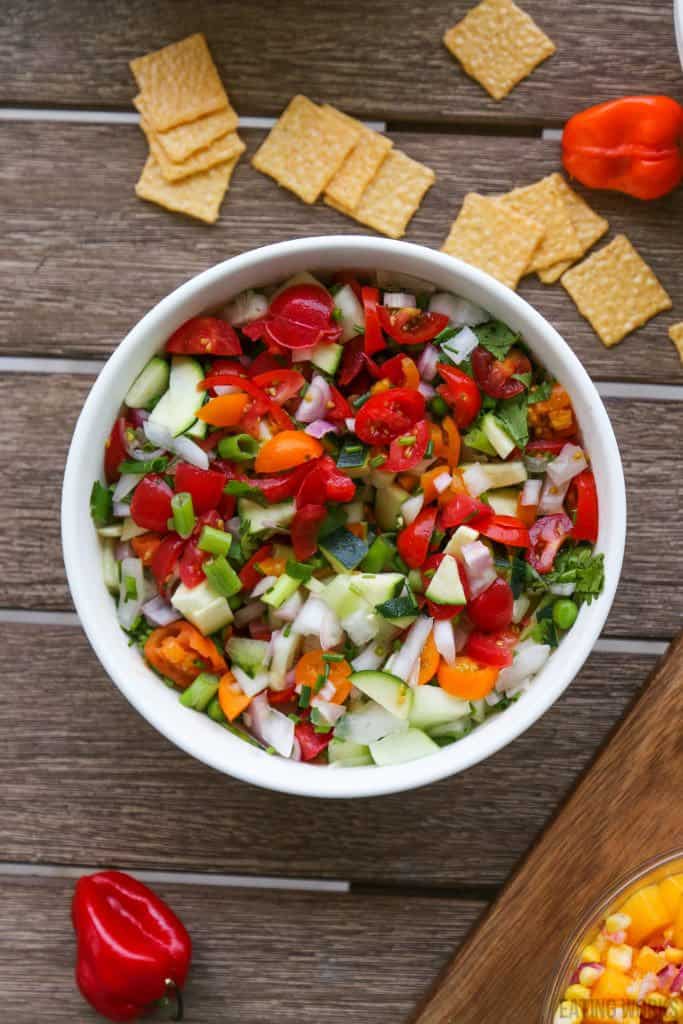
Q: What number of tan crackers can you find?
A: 13